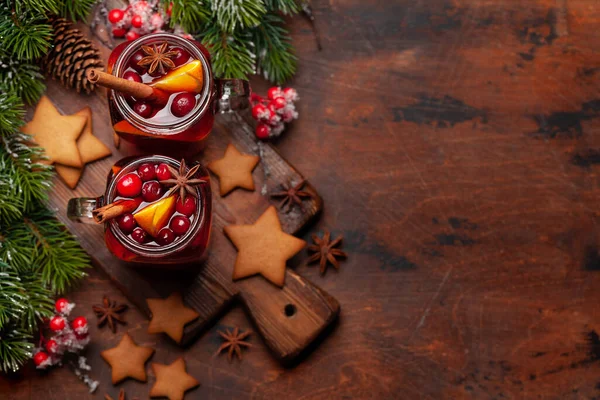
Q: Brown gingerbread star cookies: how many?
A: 7